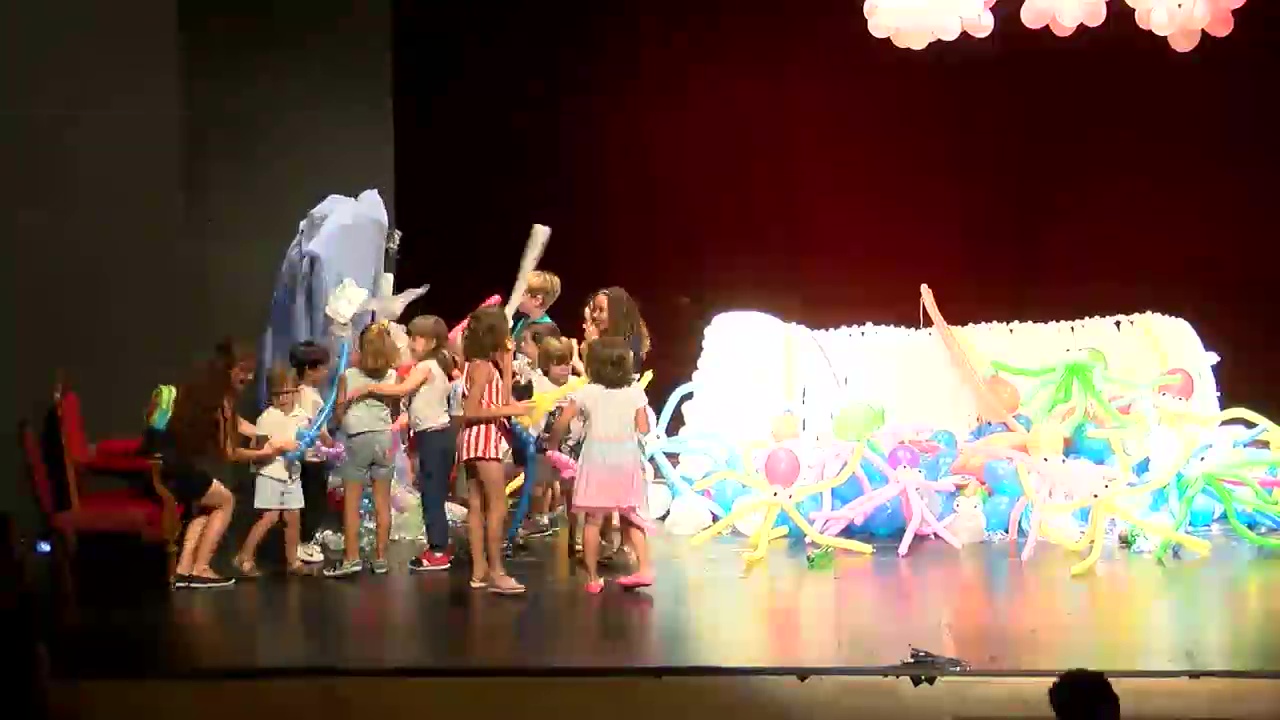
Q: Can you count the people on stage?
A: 11